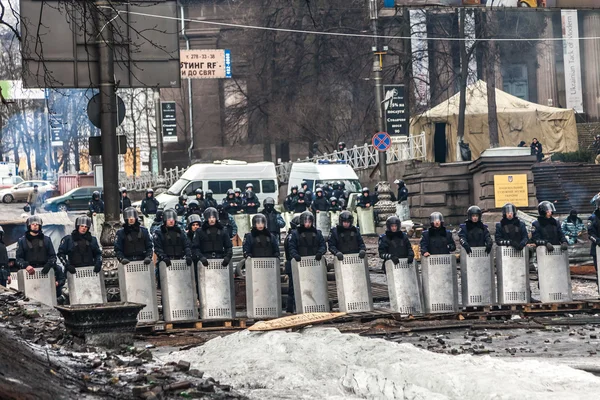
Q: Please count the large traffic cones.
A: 0